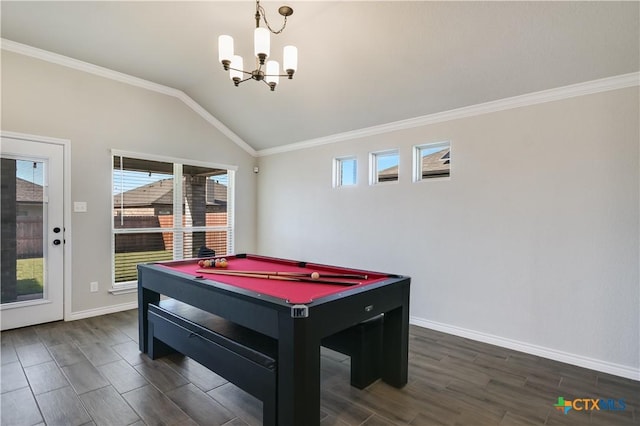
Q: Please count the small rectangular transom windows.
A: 3